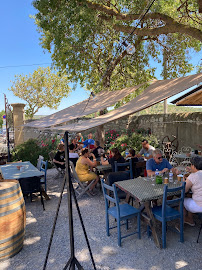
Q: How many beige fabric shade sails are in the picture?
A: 2